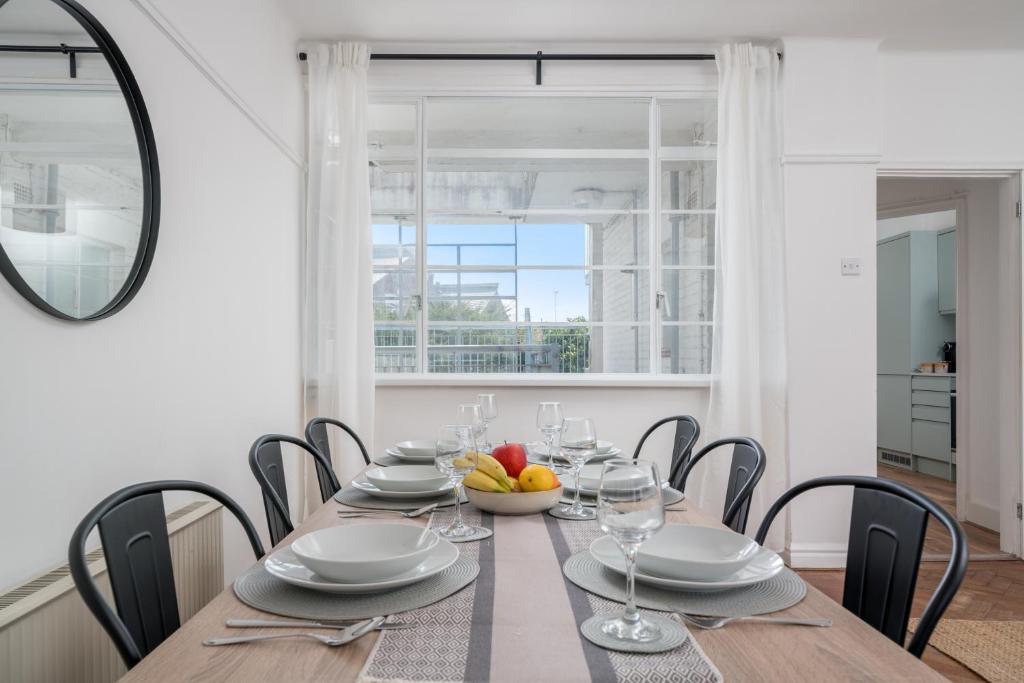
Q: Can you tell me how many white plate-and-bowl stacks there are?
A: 6